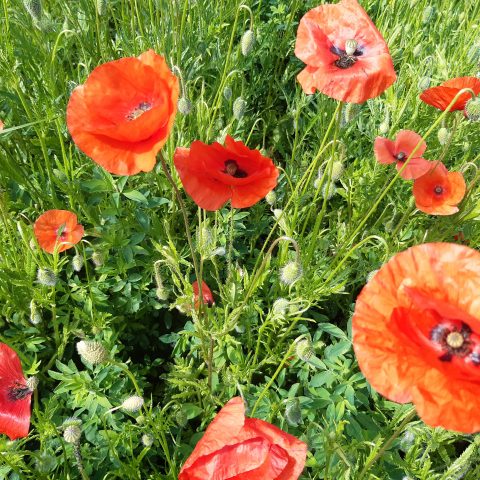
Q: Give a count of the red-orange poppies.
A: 11